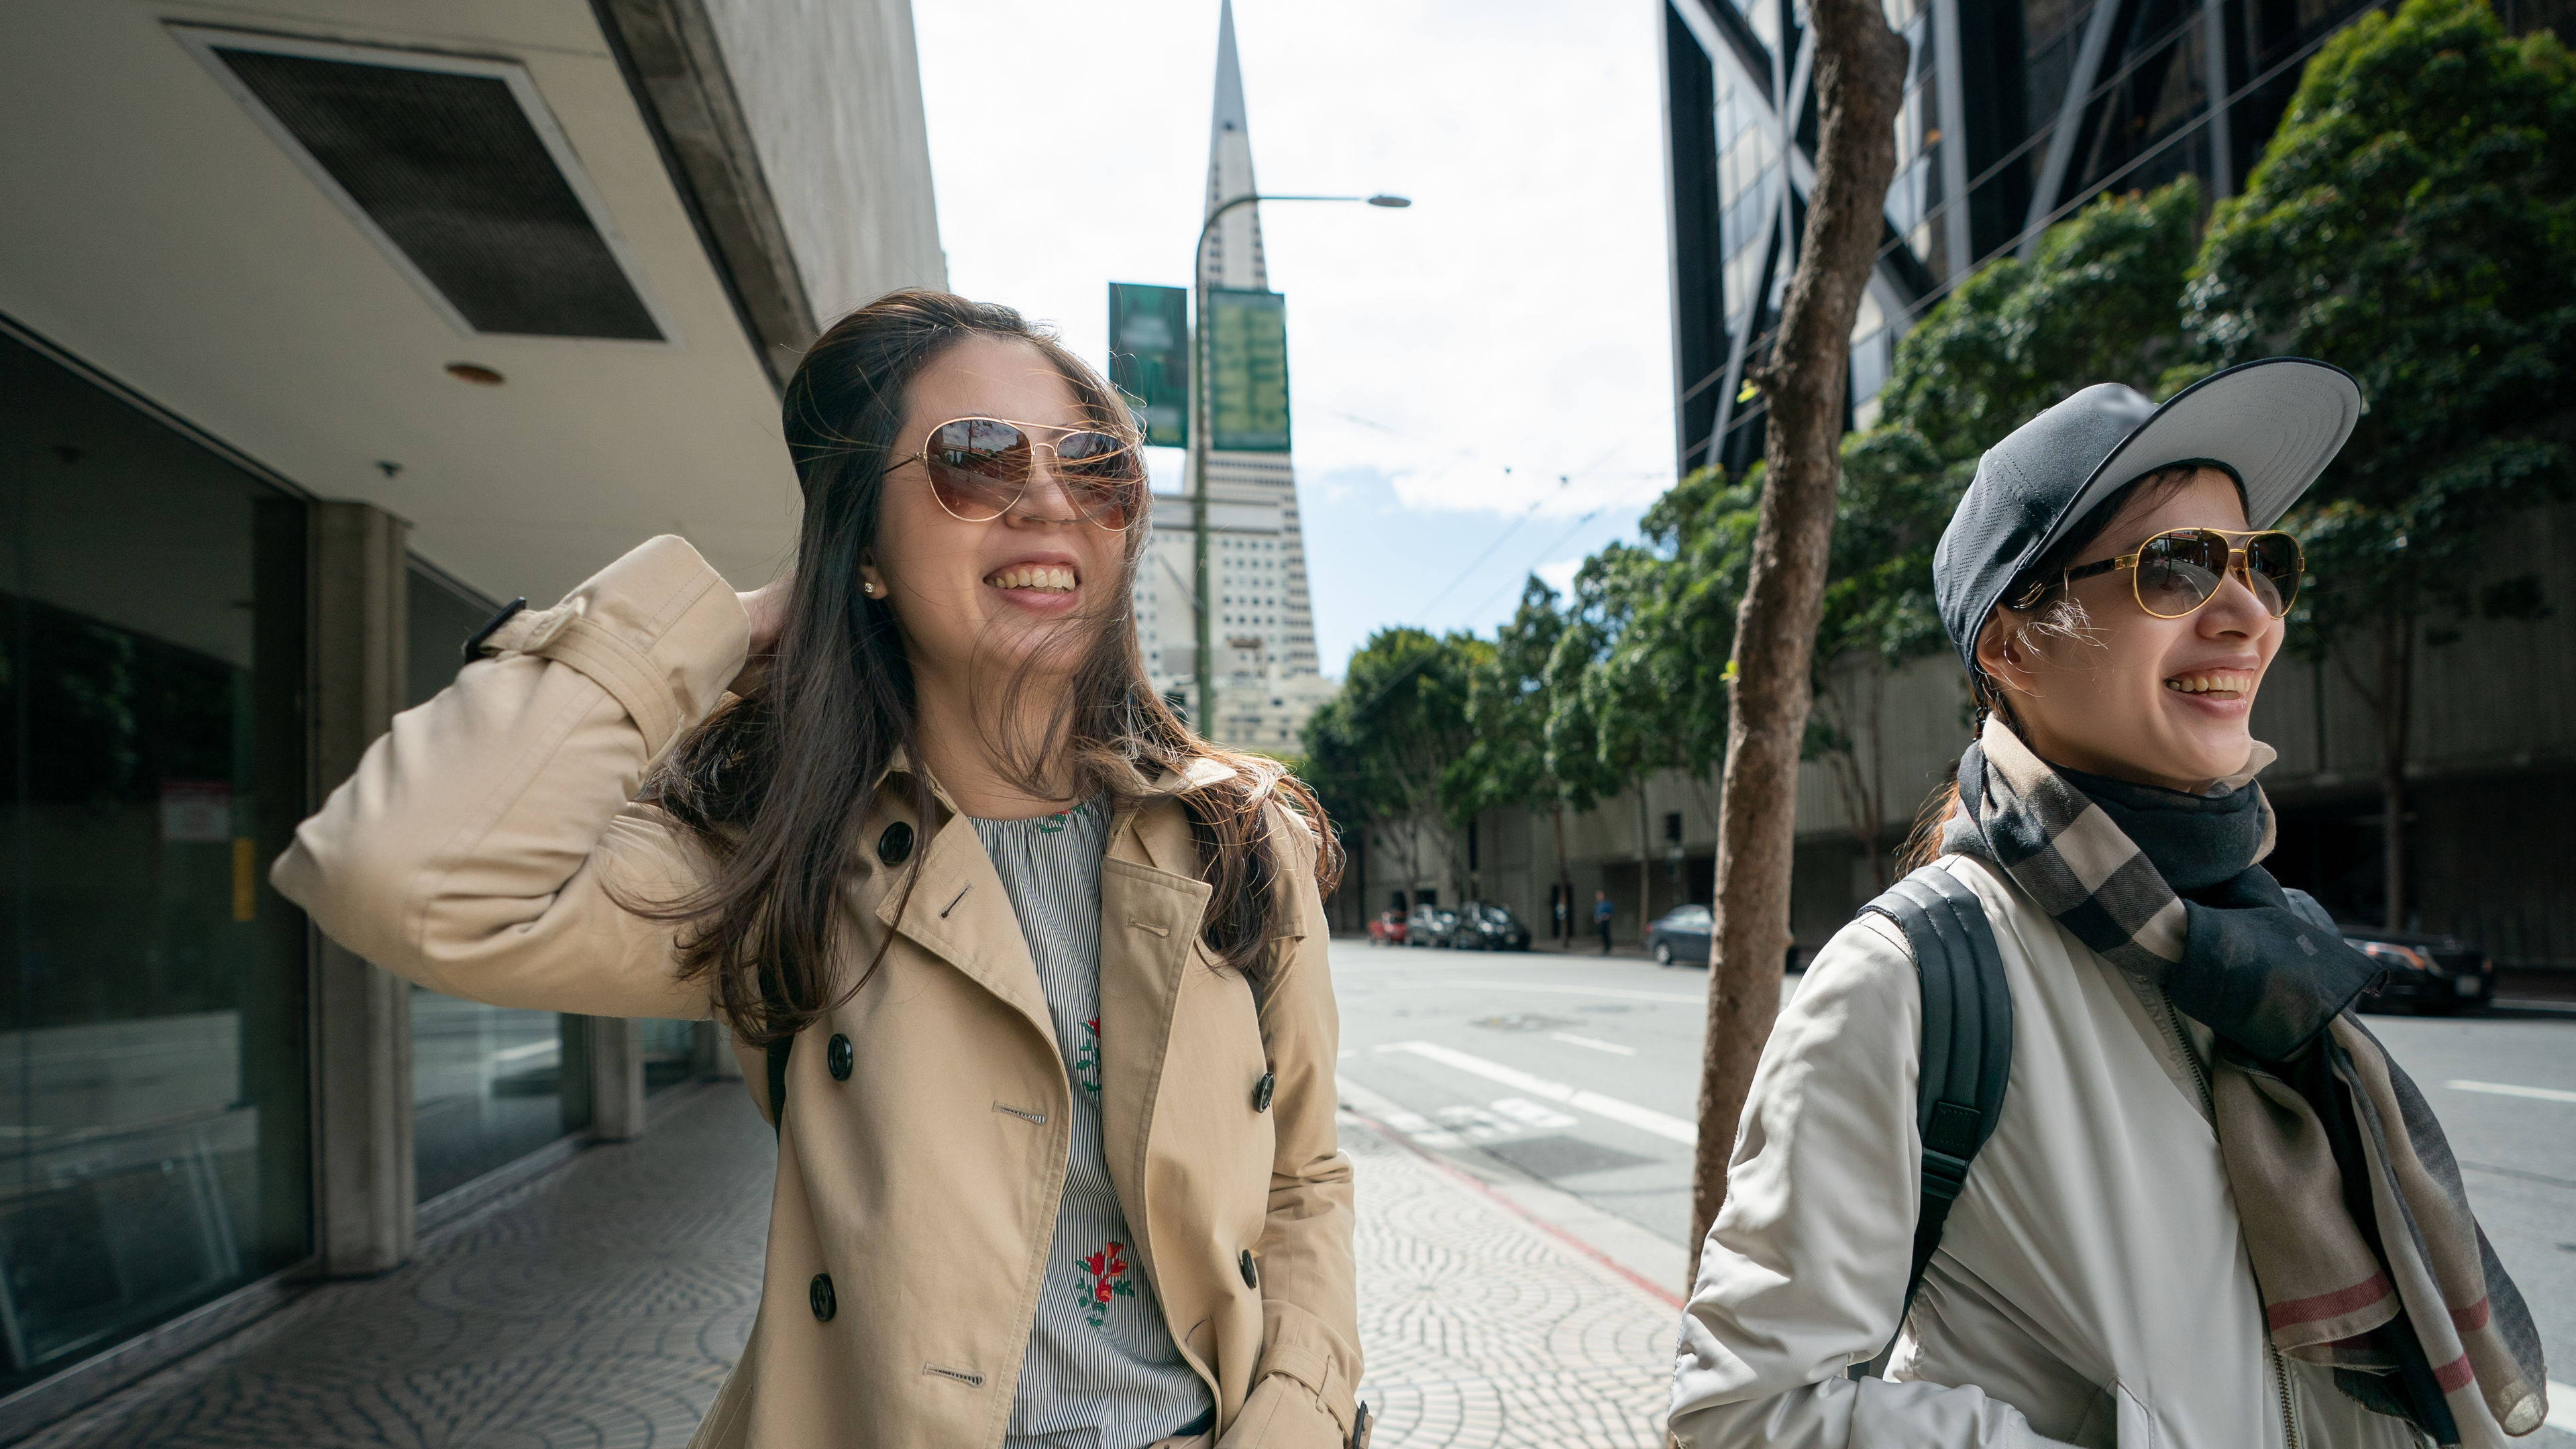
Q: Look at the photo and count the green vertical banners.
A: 2